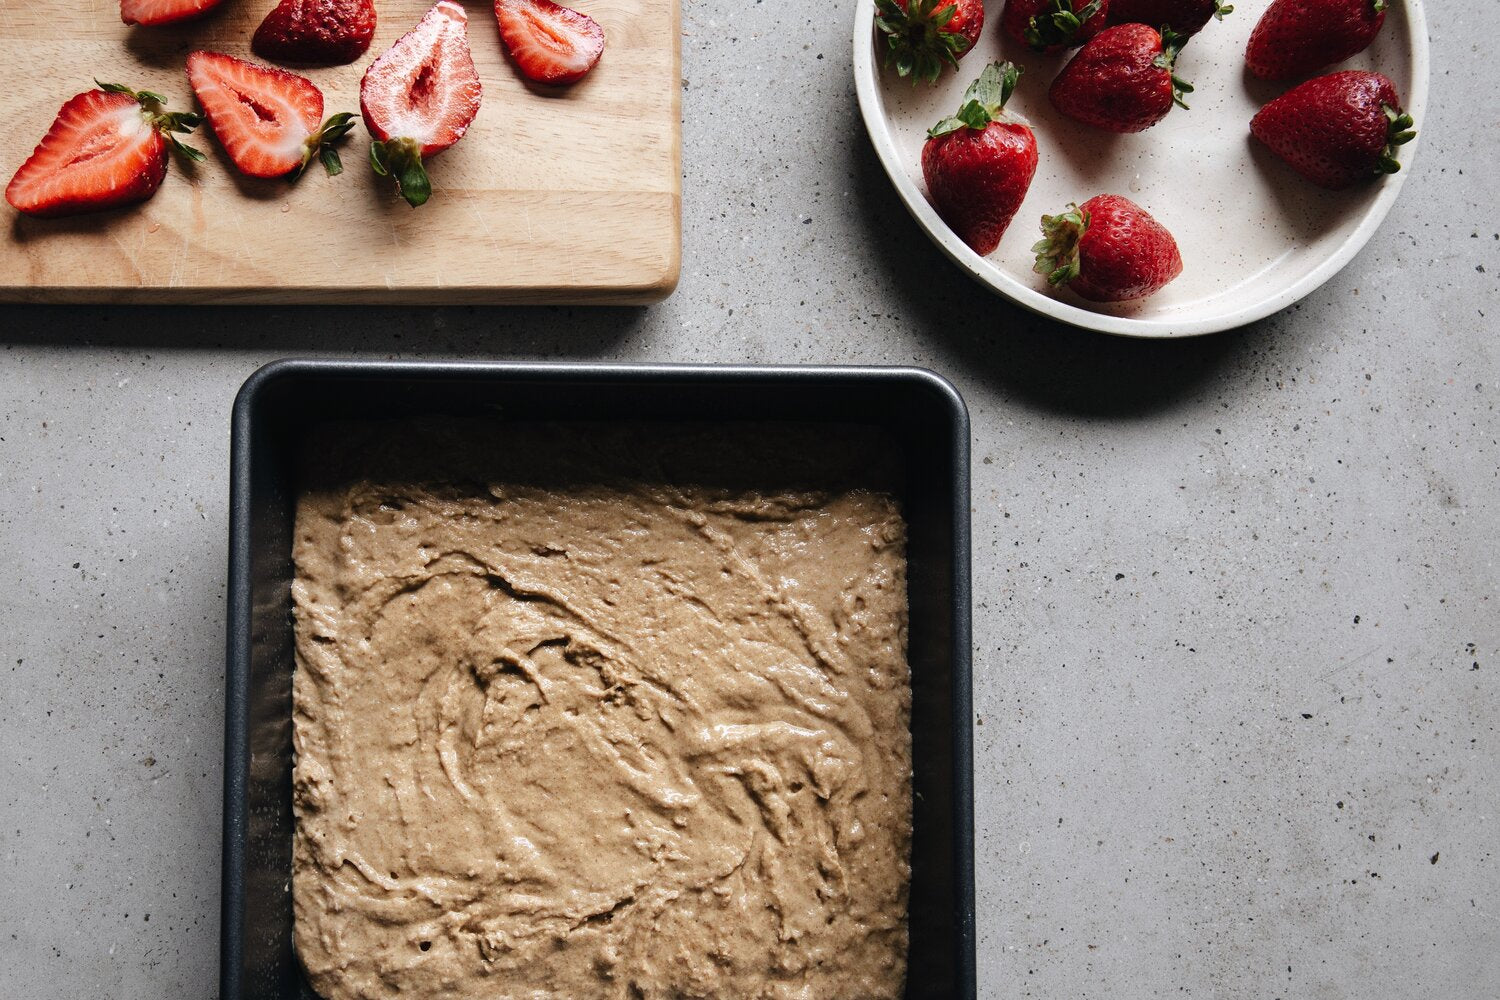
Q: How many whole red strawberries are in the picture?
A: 8